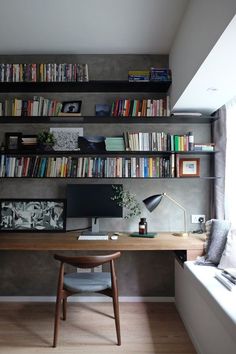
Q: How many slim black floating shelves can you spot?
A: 4